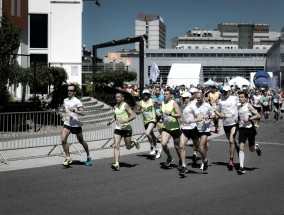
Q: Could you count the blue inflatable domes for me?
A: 1